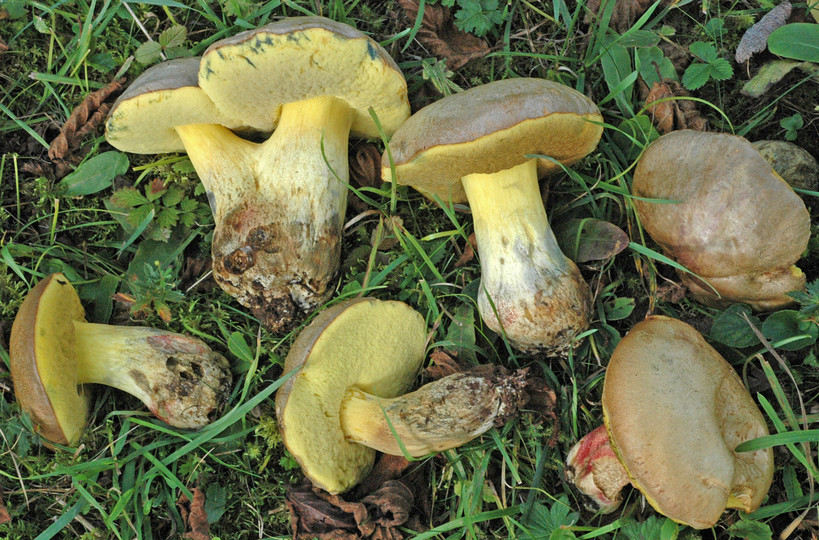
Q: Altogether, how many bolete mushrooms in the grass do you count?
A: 7